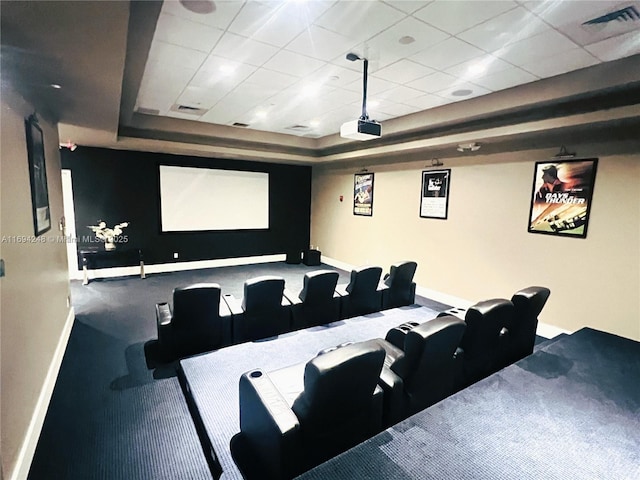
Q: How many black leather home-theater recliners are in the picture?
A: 9